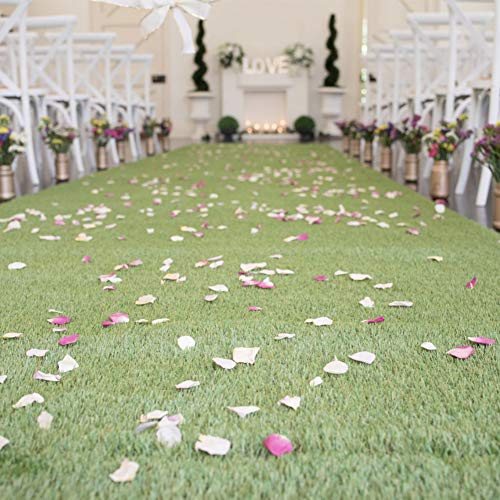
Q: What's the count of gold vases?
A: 13